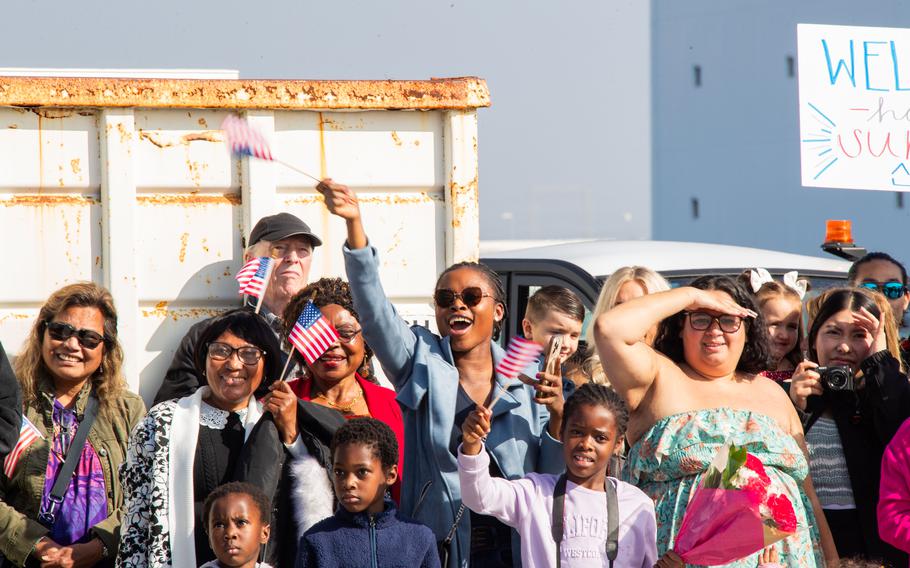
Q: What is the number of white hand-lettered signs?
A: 1